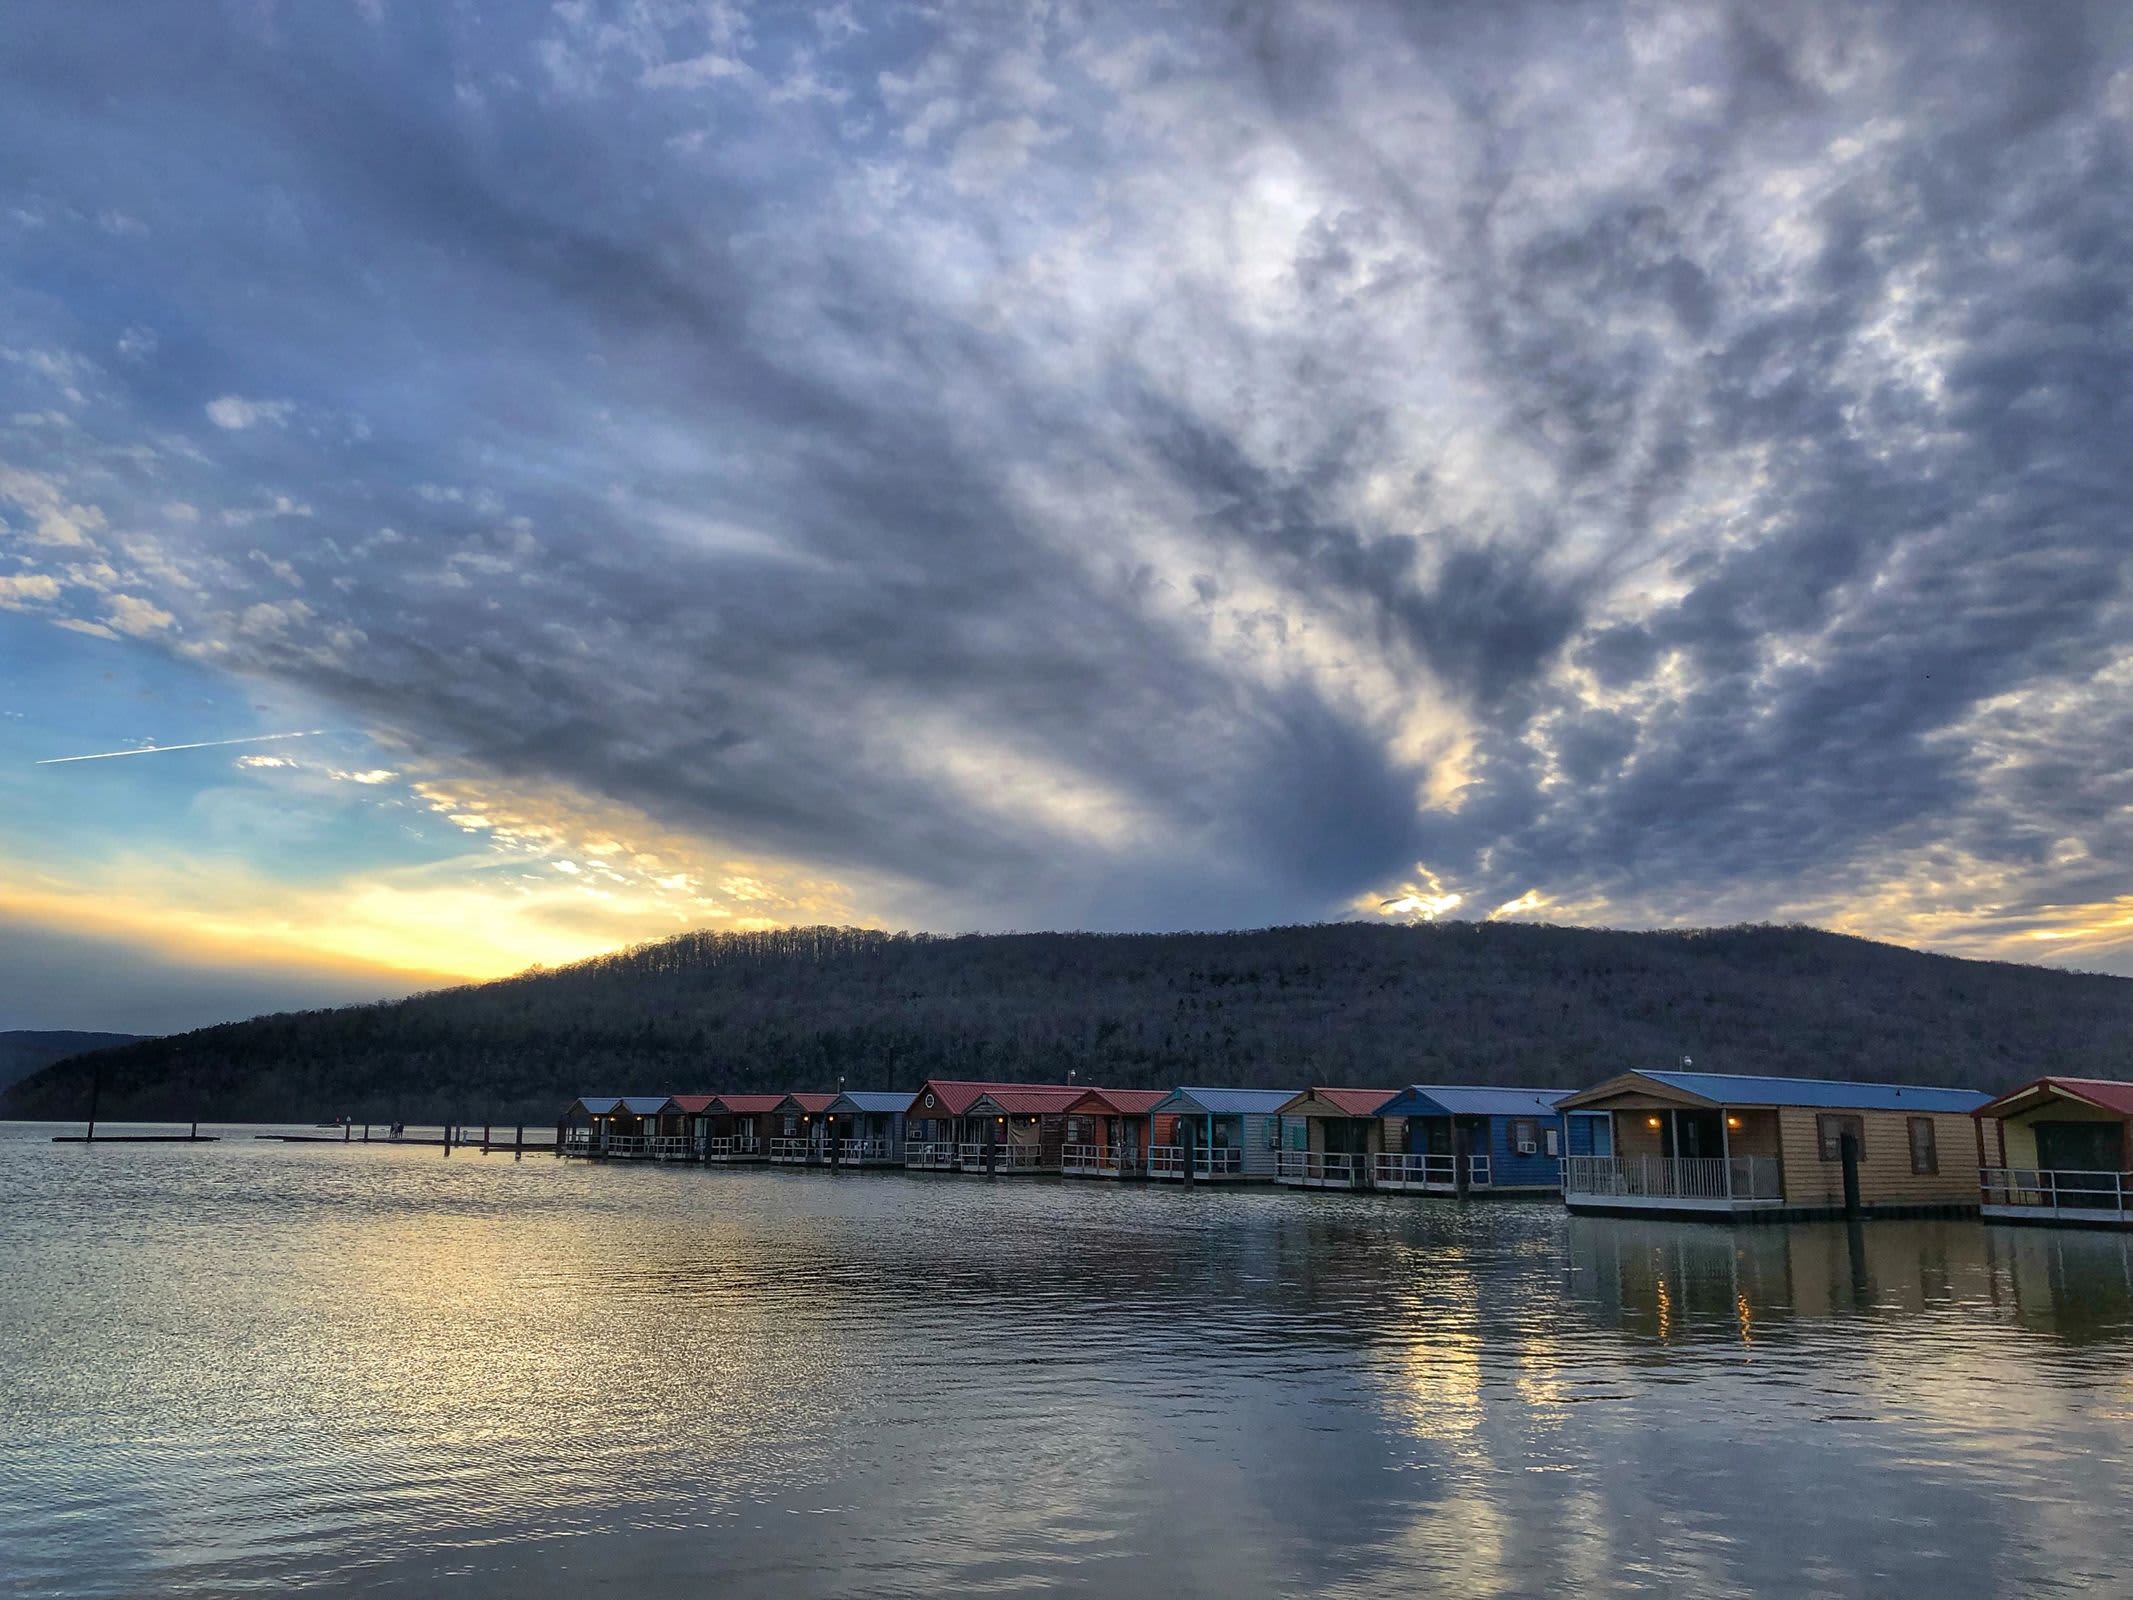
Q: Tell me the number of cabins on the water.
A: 14